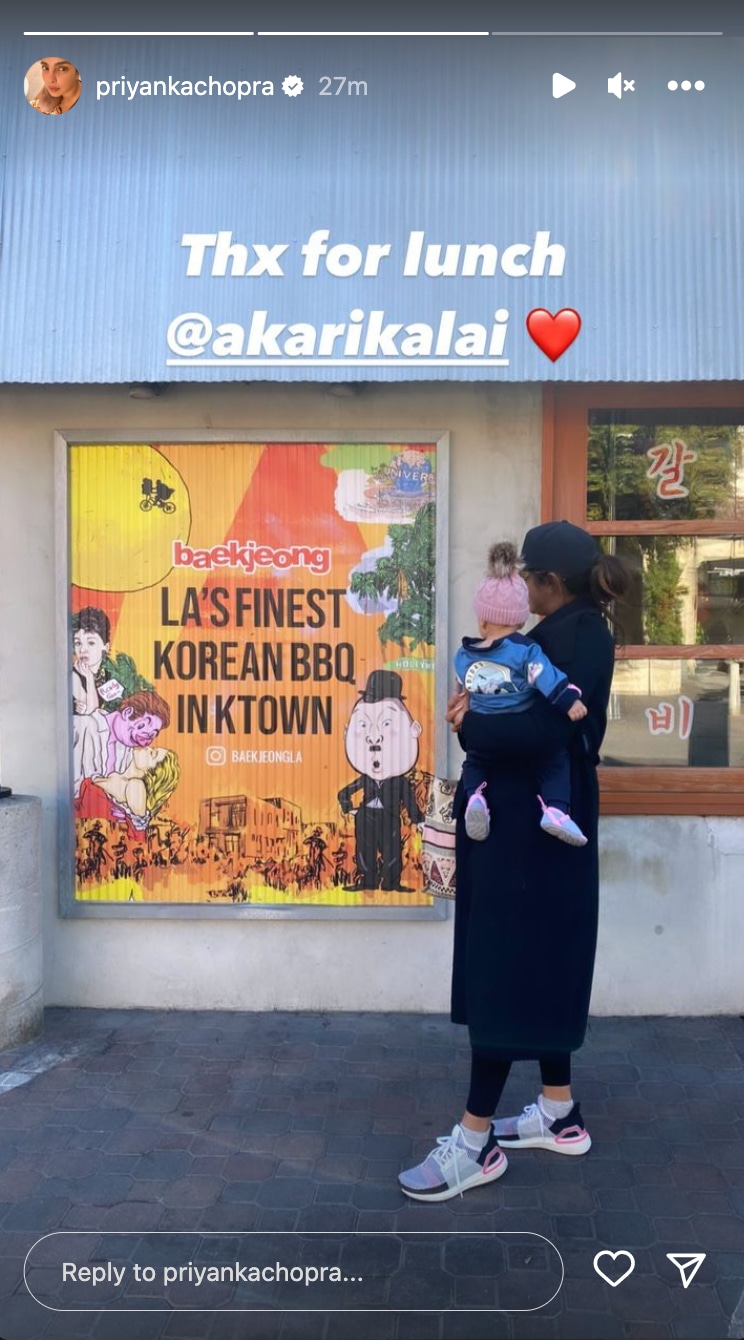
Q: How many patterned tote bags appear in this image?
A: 1